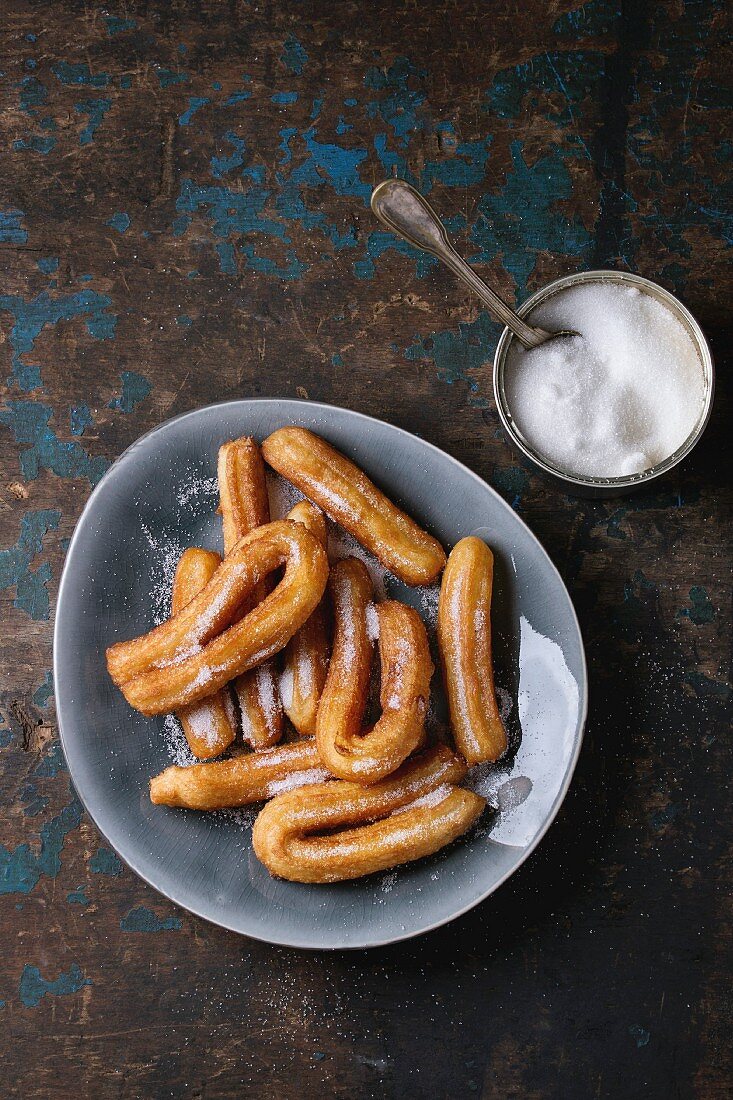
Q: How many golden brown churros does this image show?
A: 9